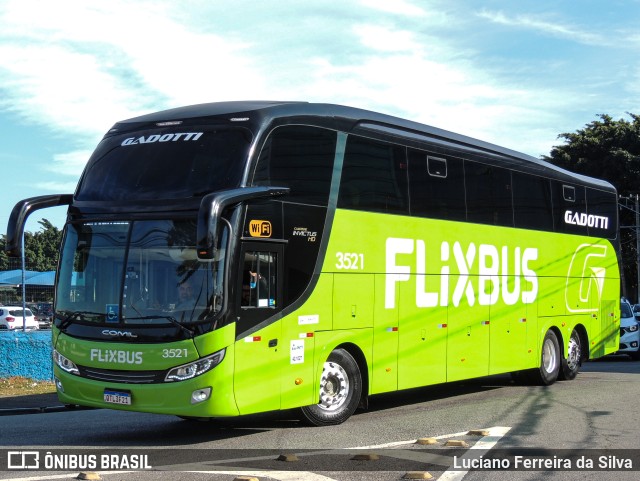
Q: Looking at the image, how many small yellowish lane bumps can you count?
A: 8